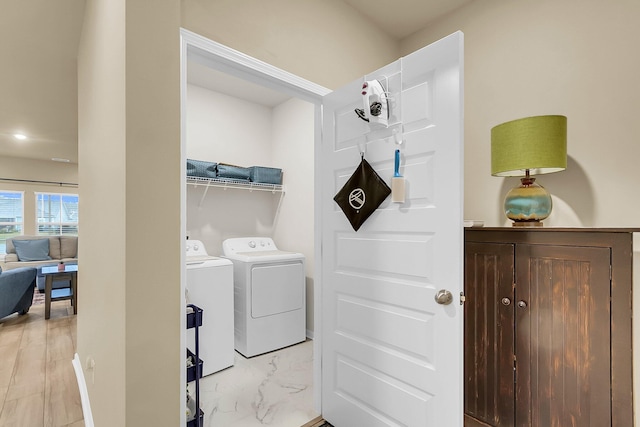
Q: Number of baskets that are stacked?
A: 3